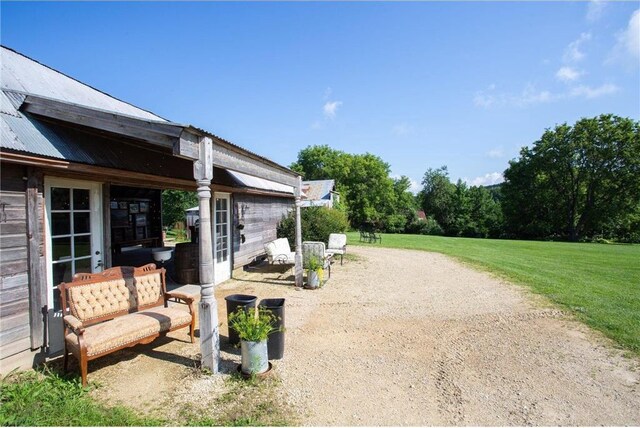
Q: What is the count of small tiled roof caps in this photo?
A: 0